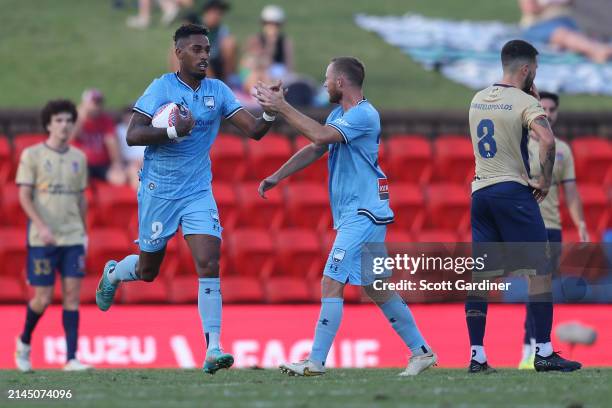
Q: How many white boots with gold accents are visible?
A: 2